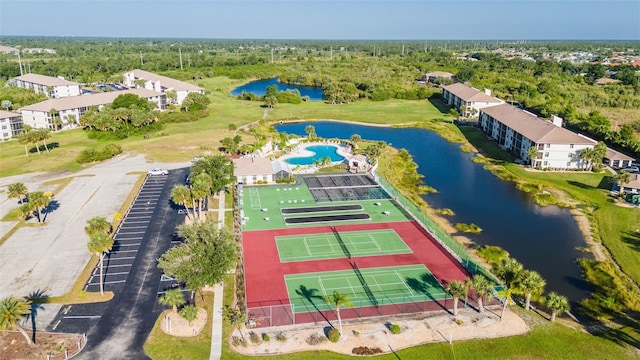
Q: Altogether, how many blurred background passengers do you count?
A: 0